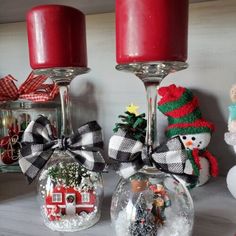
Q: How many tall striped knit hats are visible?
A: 1